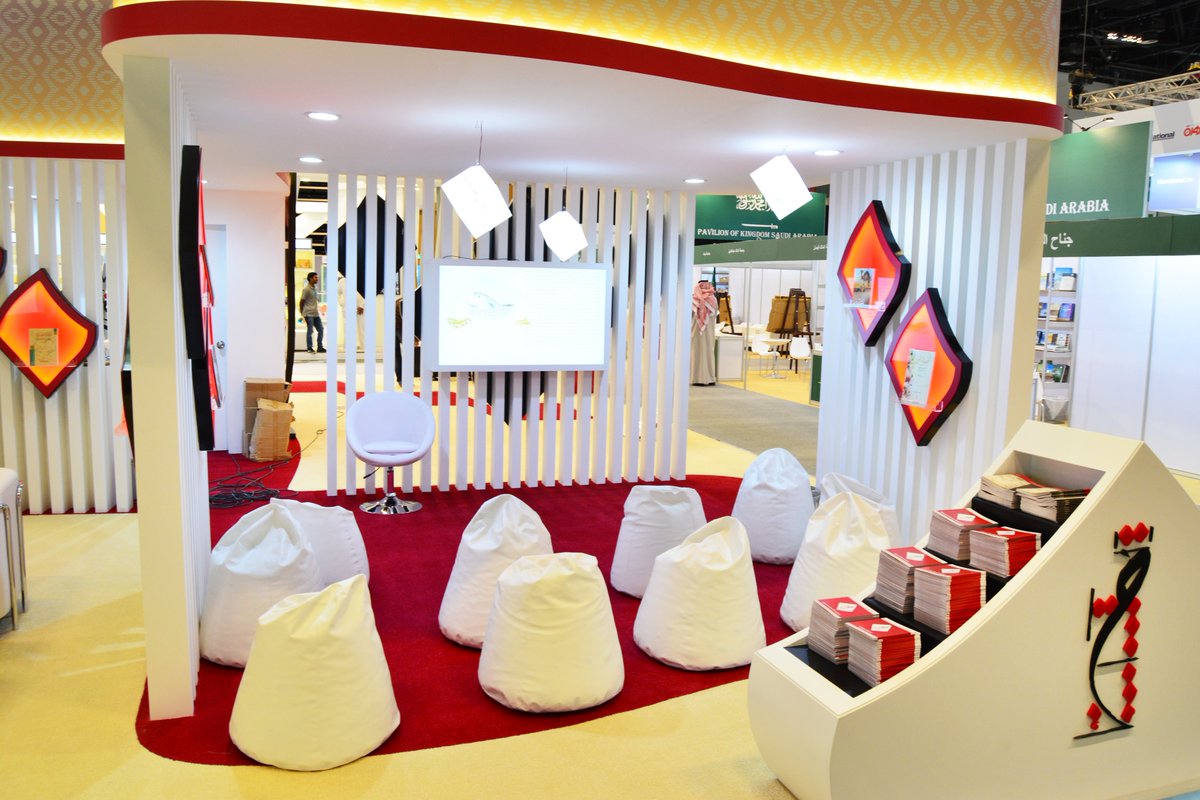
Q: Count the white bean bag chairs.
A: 10